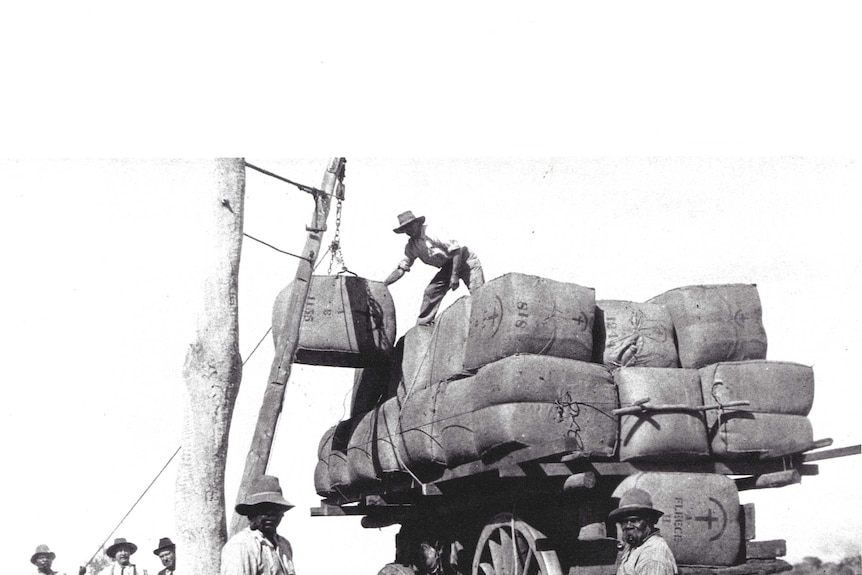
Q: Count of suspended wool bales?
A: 1